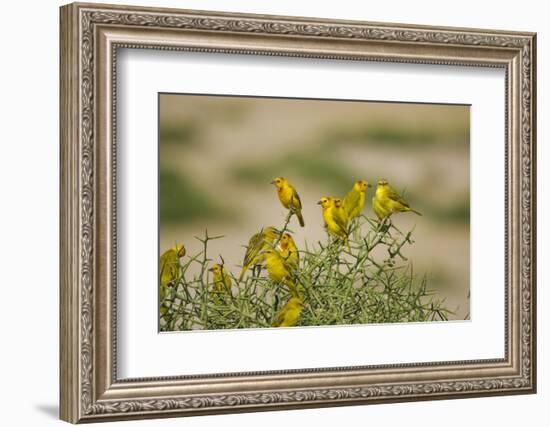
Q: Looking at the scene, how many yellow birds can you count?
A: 11